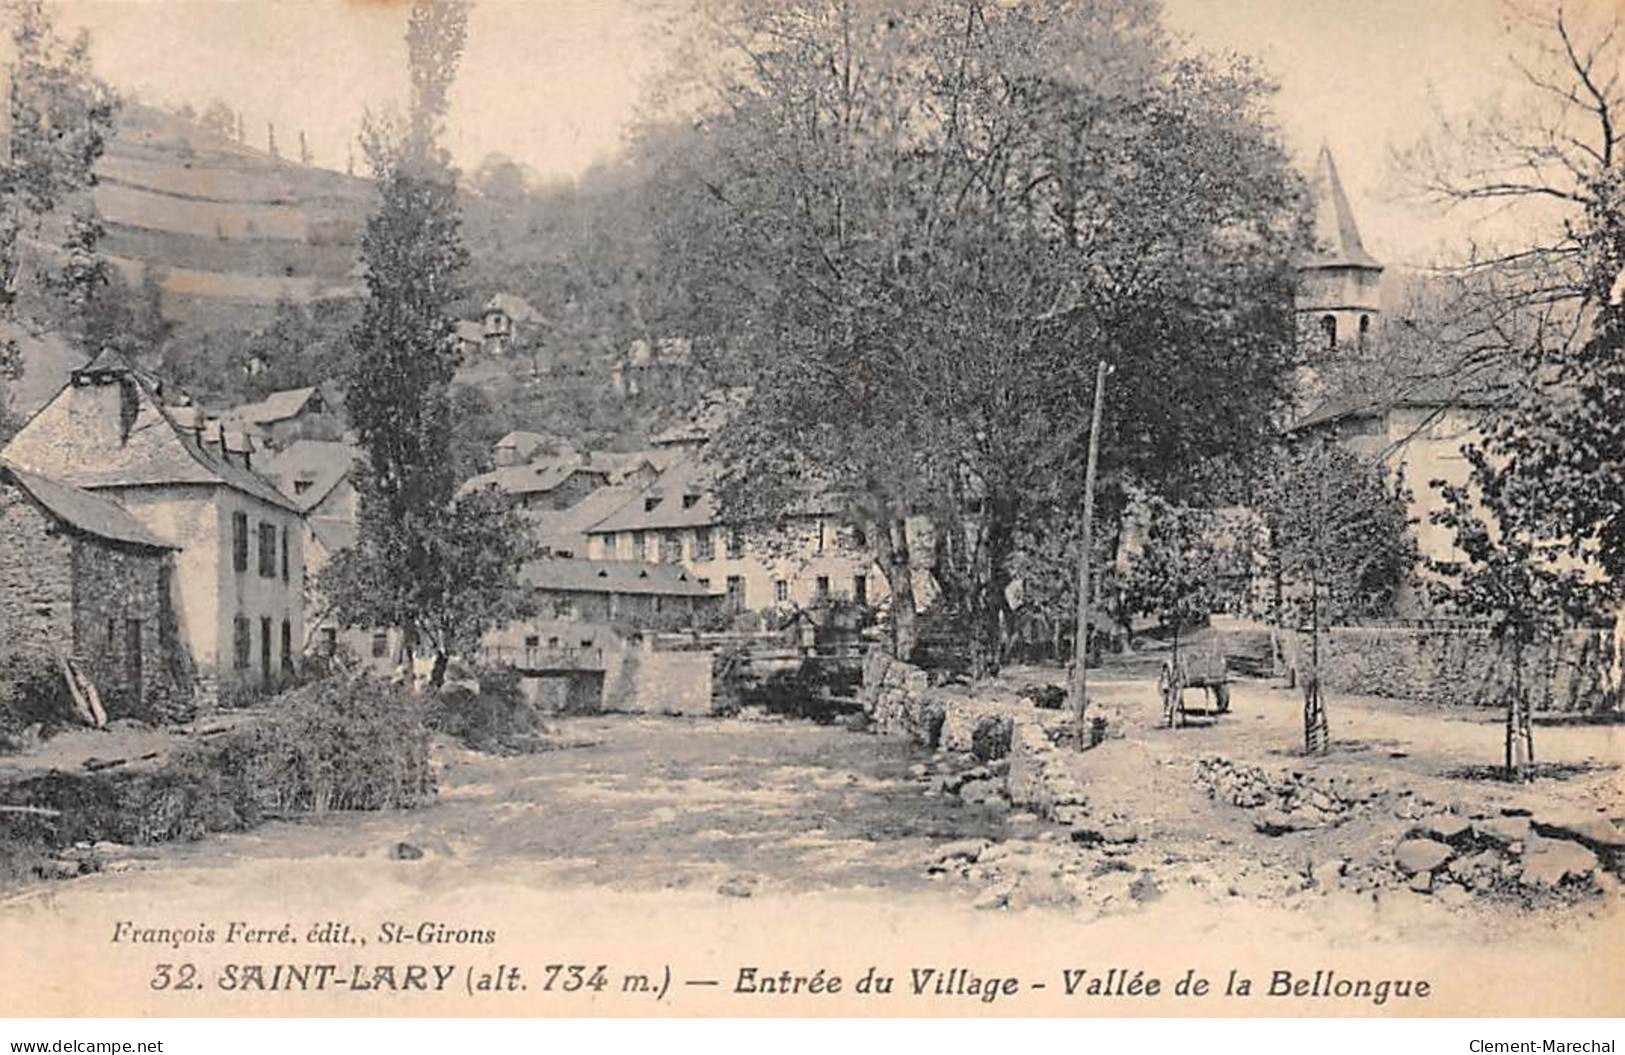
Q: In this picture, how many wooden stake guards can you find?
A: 3